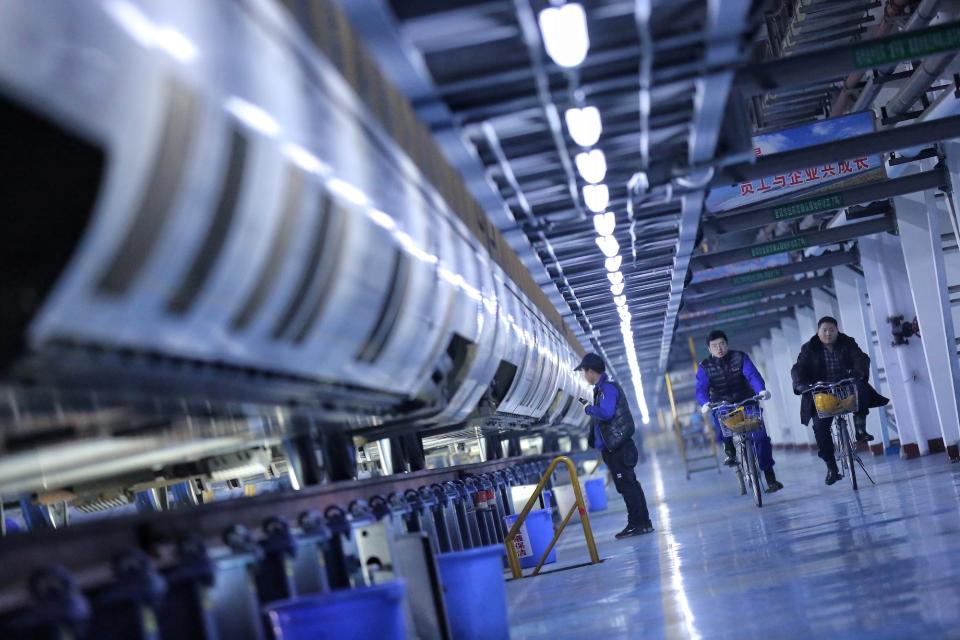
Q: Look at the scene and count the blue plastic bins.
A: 4